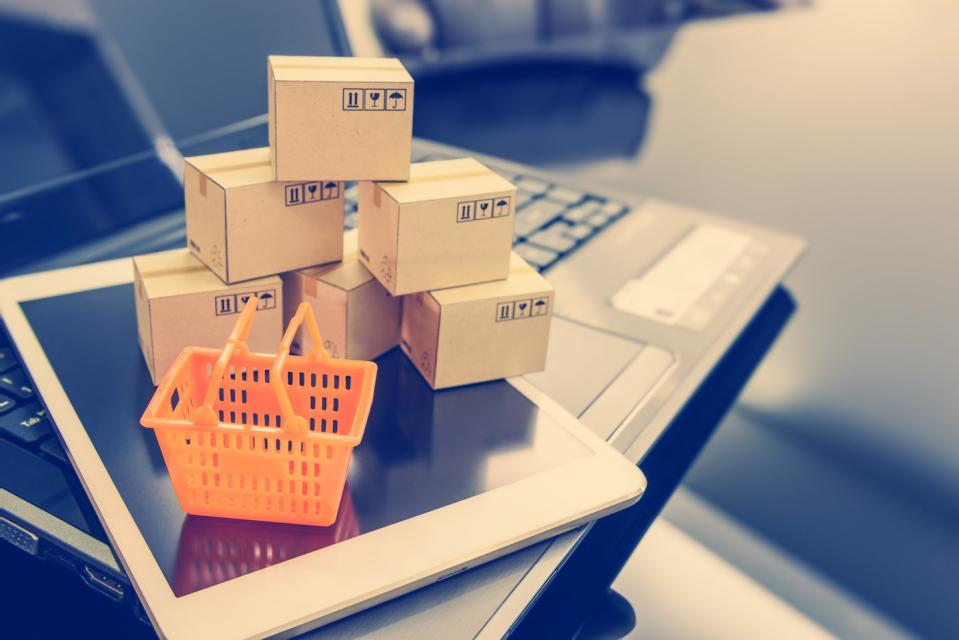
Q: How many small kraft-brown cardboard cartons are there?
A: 6